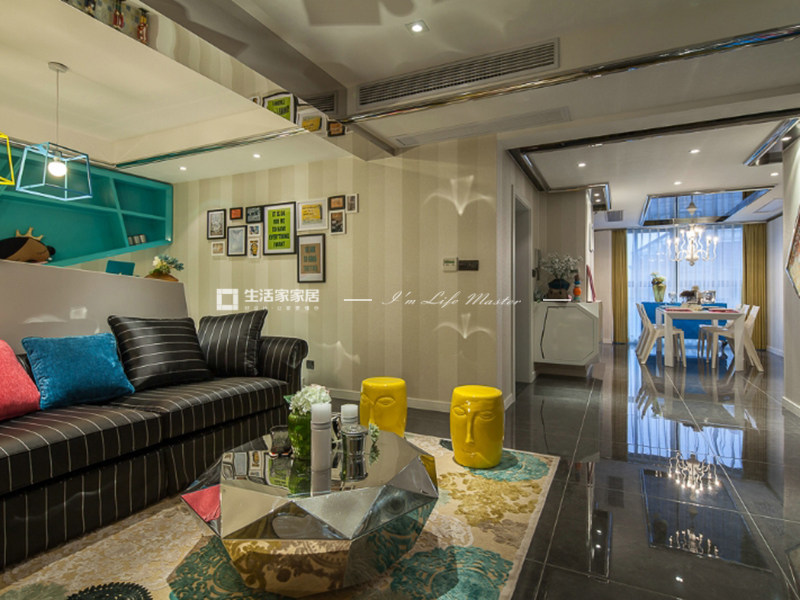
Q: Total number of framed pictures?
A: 13